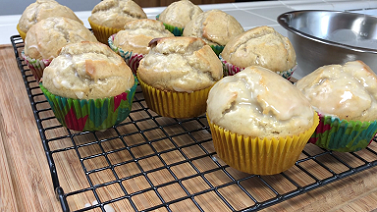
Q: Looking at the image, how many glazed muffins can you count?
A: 11